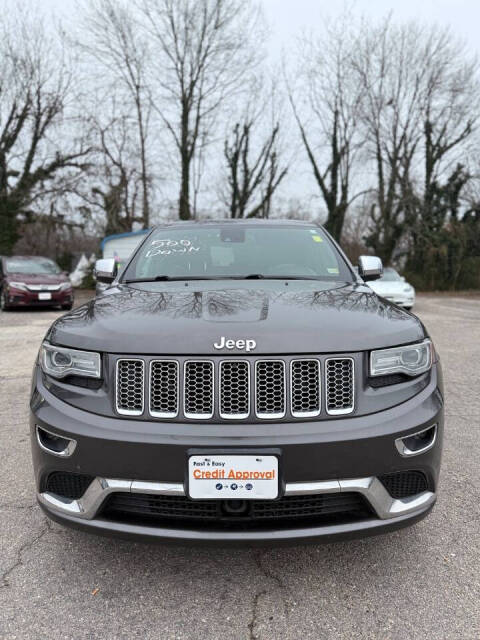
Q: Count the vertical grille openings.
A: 7